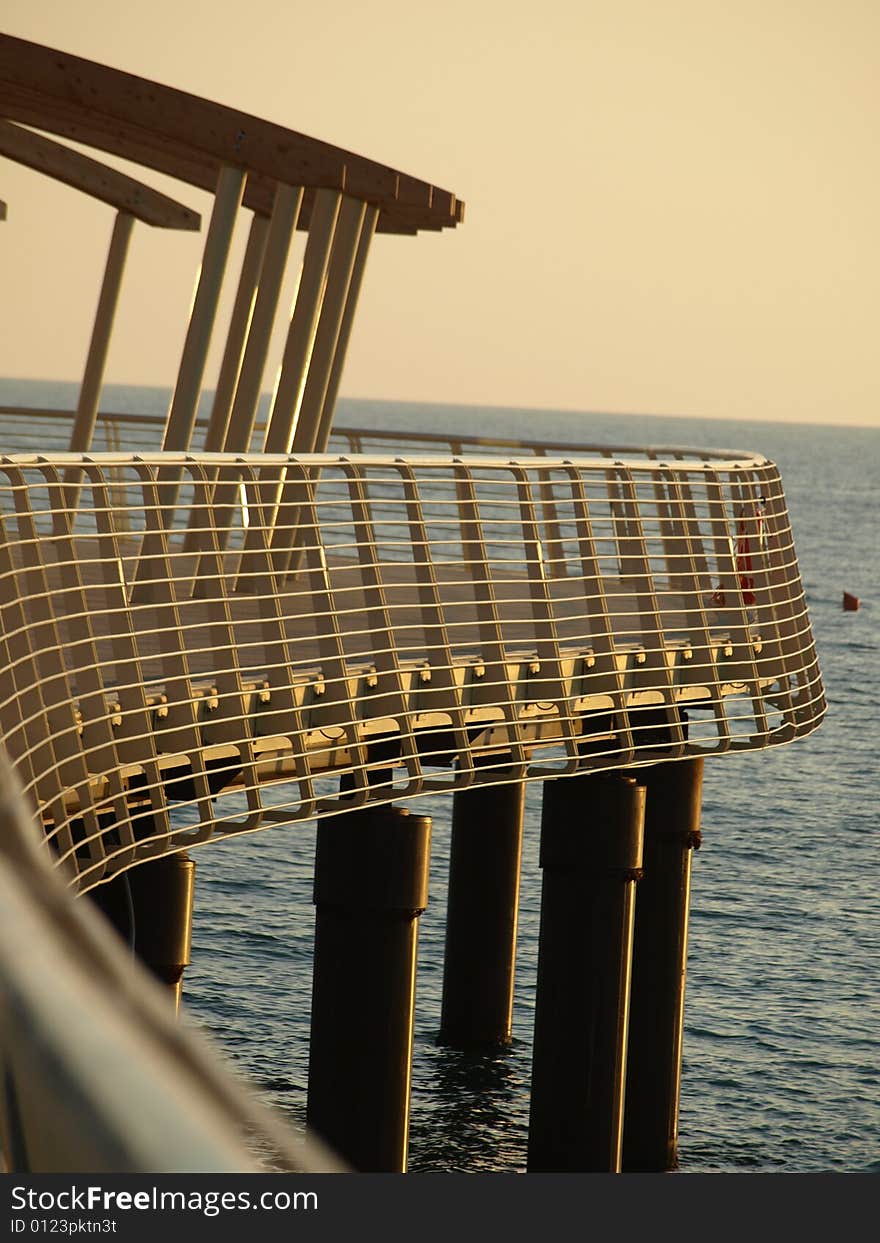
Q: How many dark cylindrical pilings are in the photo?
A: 5